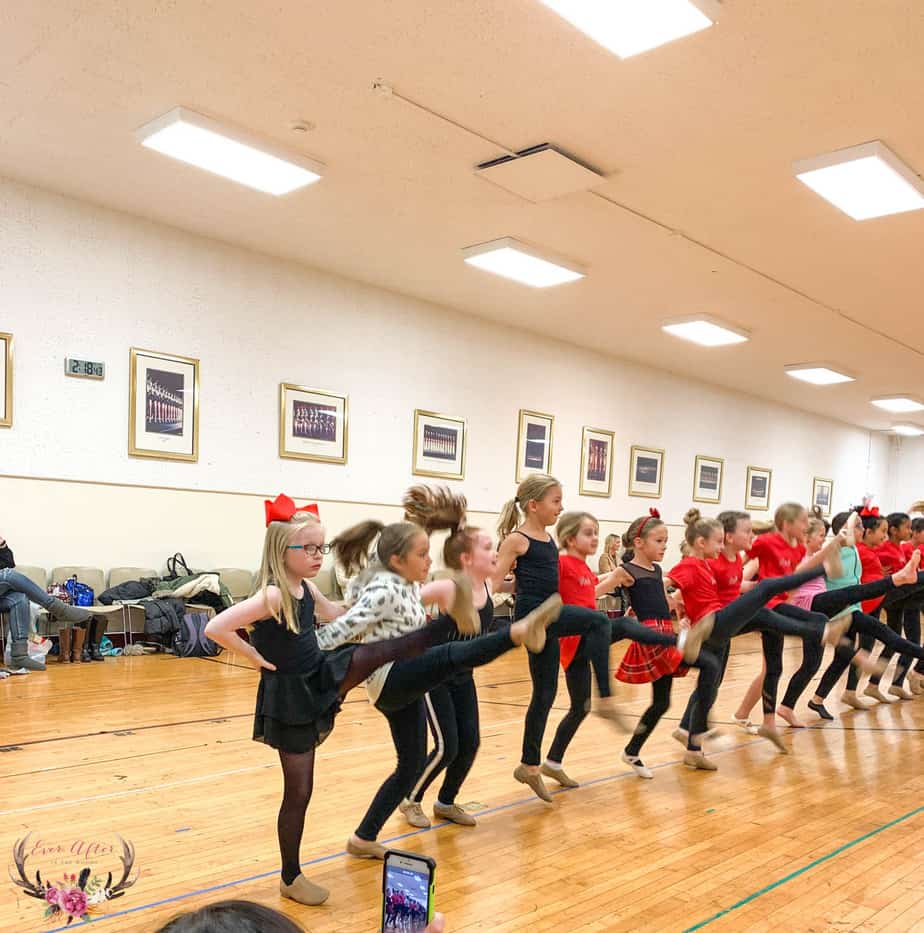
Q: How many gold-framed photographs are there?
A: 10